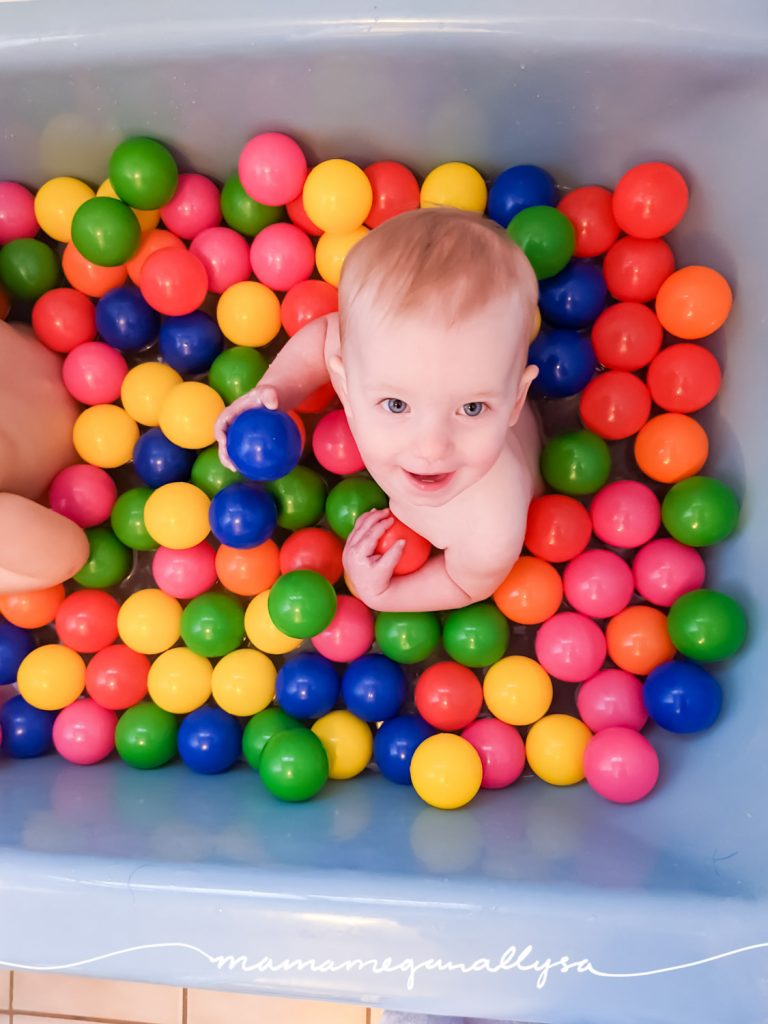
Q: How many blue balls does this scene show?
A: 15